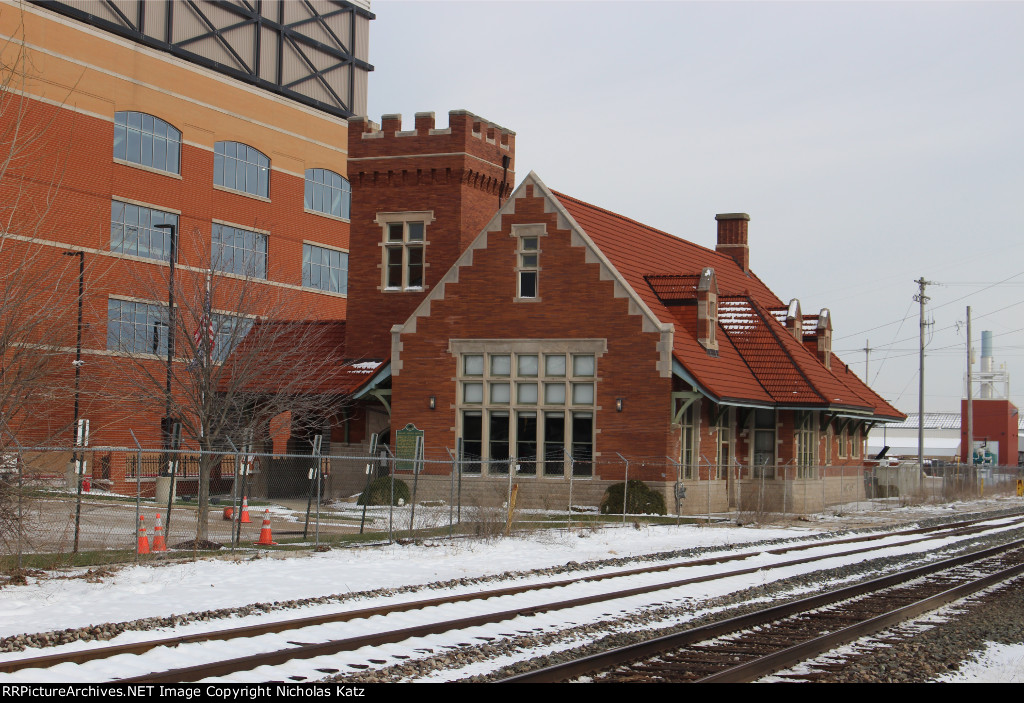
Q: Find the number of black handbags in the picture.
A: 0